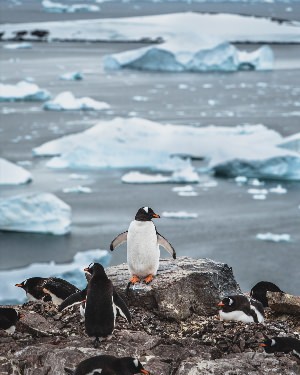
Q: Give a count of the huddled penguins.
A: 6